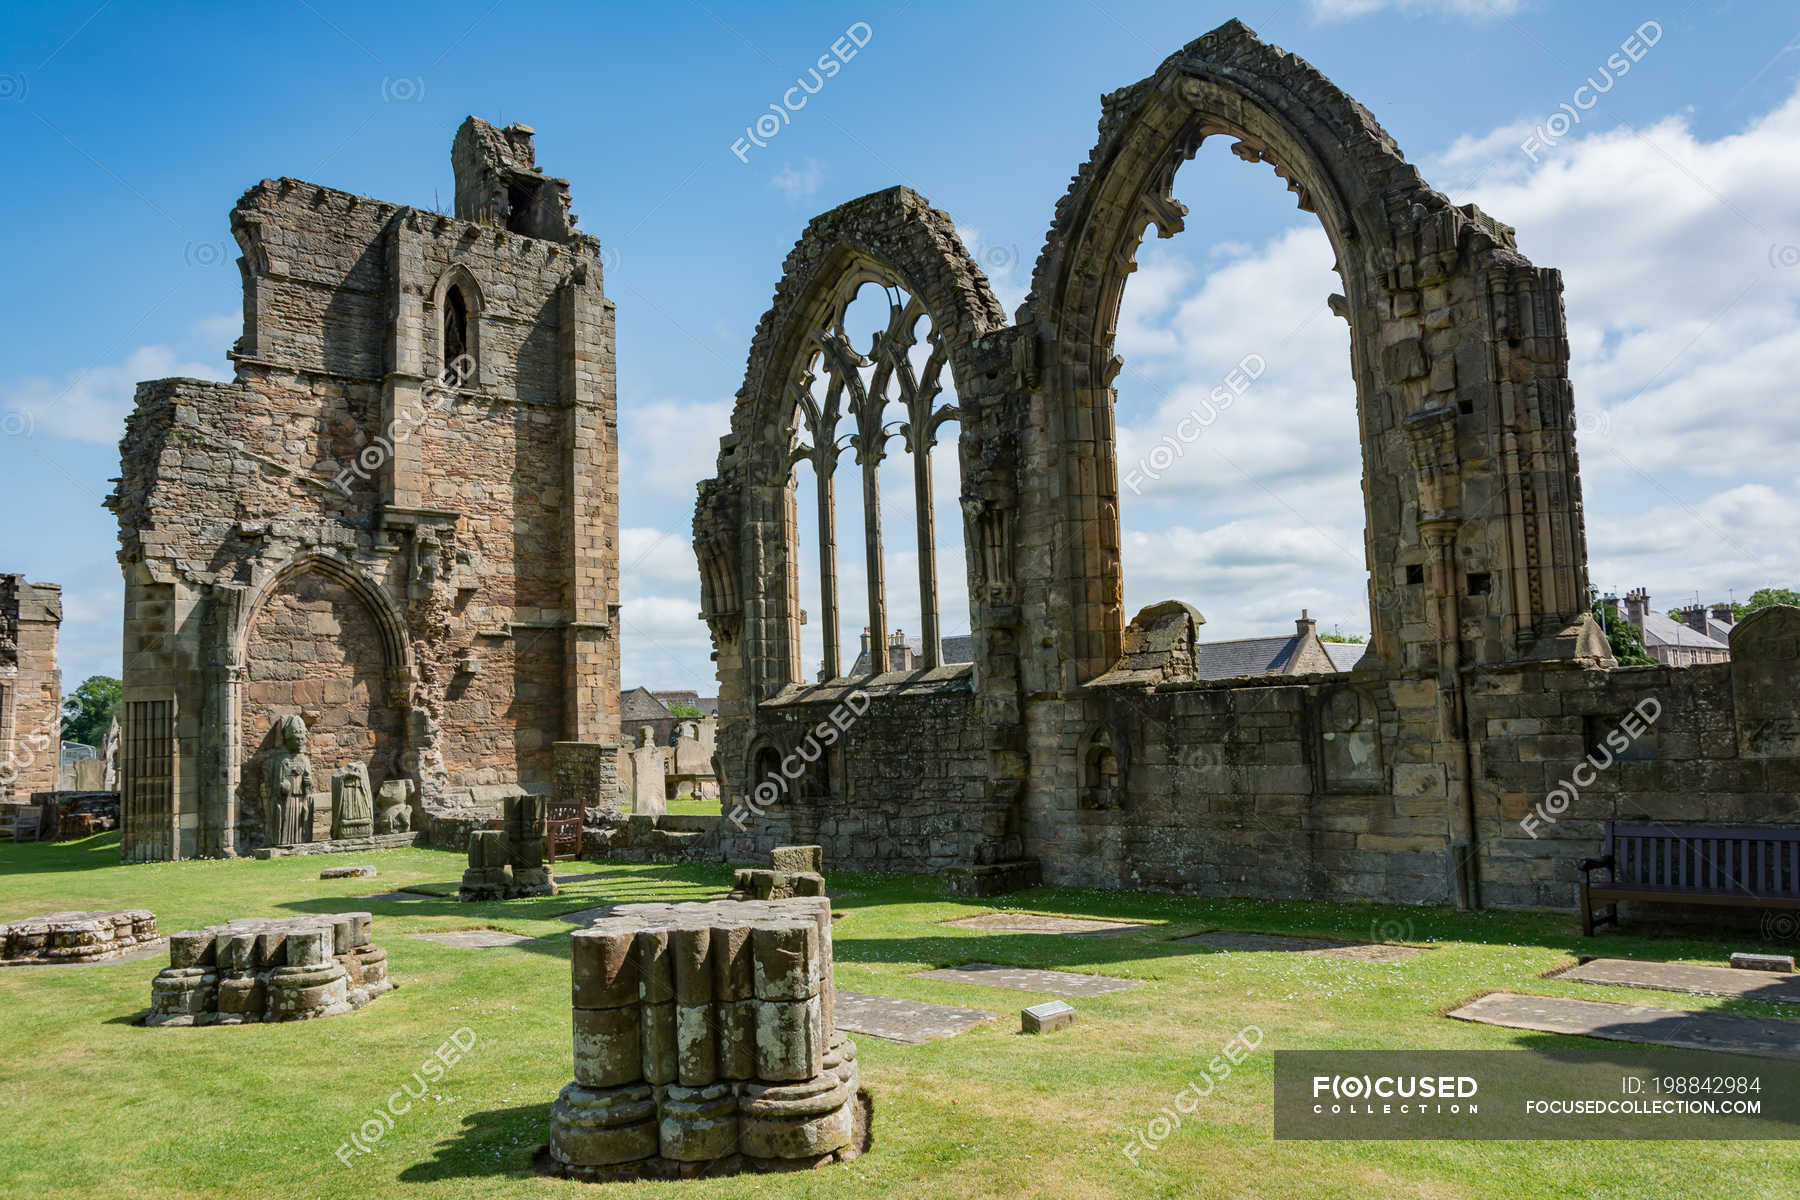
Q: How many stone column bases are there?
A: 5